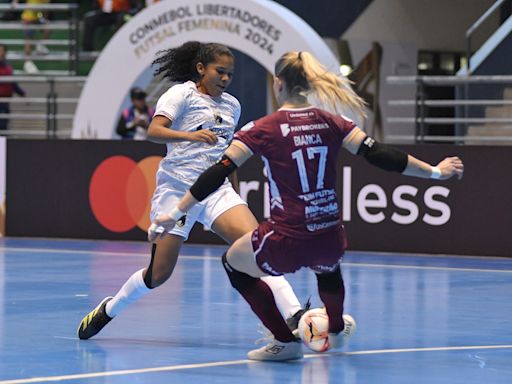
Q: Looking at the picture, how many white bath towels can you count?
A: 0